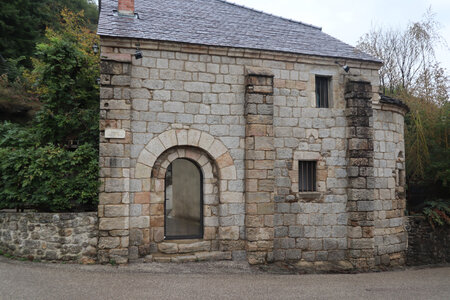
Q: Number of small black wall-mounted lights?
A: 2